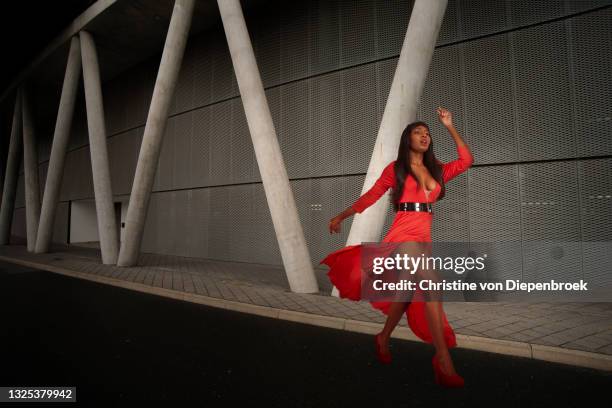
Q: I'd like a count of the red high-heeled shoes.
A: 2